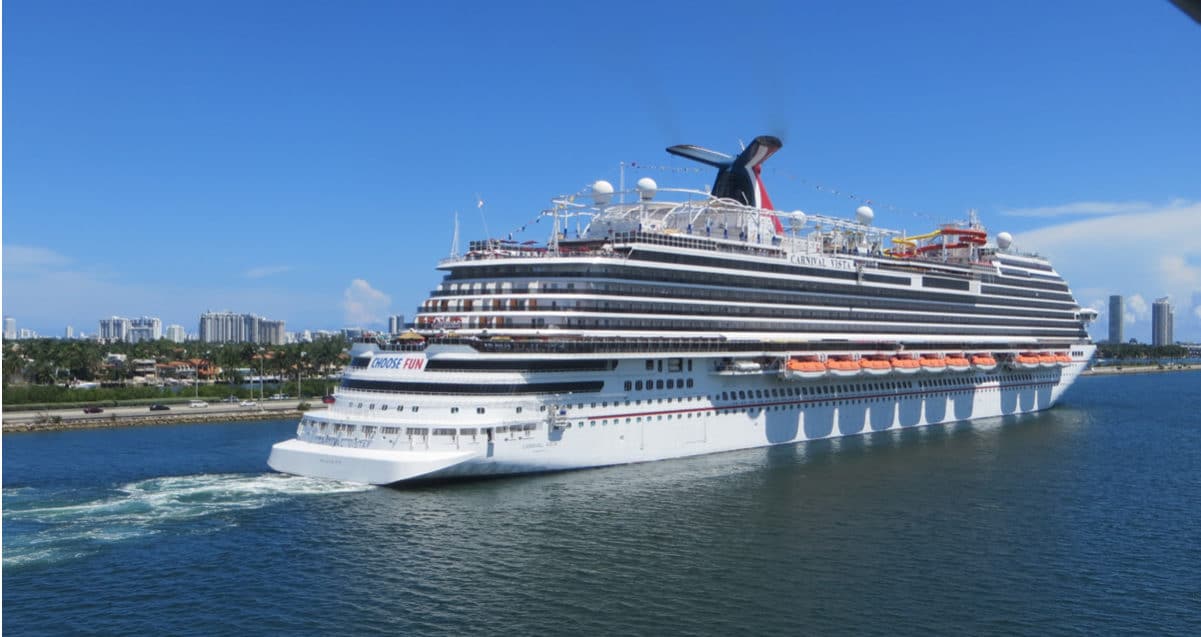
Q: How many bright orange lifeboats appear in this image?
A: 10